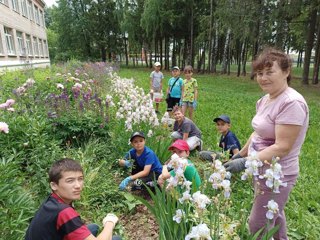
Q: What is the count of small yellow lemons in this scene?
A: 0